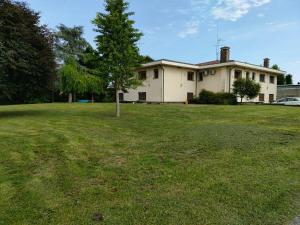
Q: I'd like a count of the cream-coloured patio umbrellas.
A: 0